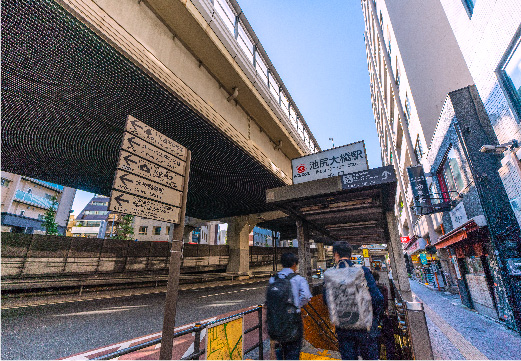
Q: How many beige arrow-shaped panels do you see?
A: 5